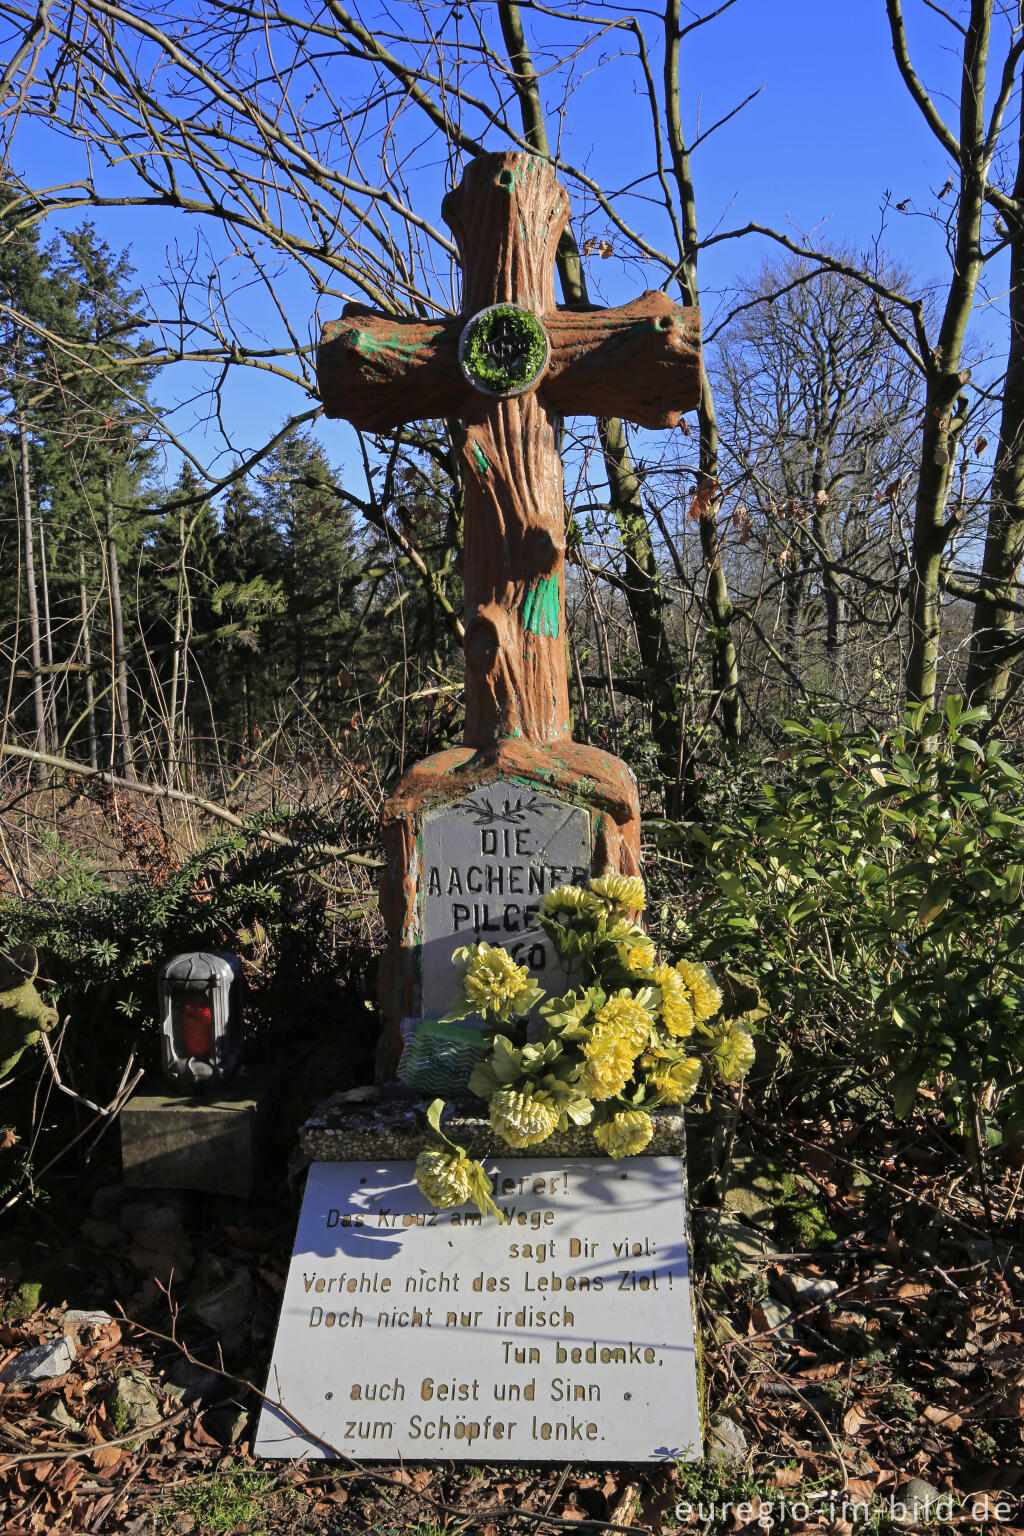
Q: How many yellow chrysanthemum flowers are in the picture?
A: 13